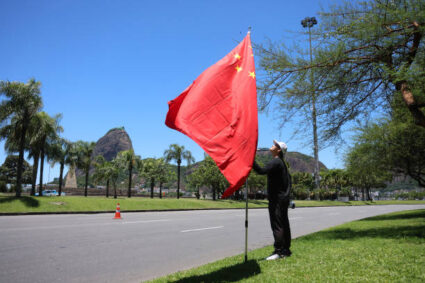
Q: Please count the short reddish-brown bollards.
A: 0